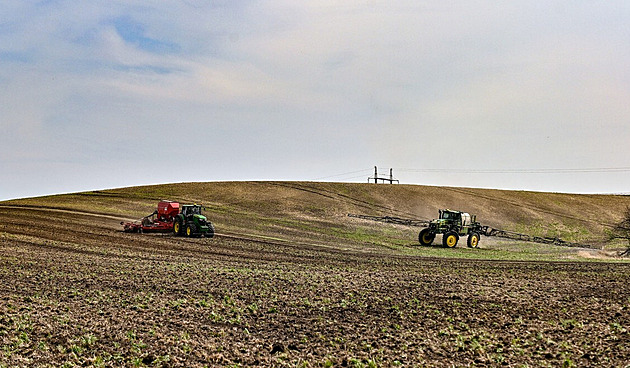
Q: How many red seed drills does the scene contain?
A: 1